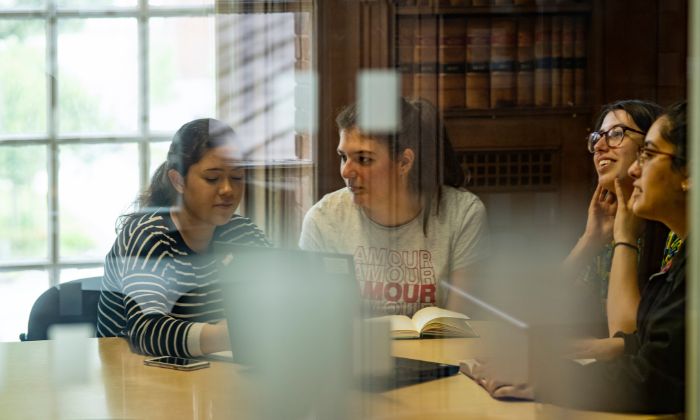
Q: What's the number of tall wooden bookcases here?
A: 1